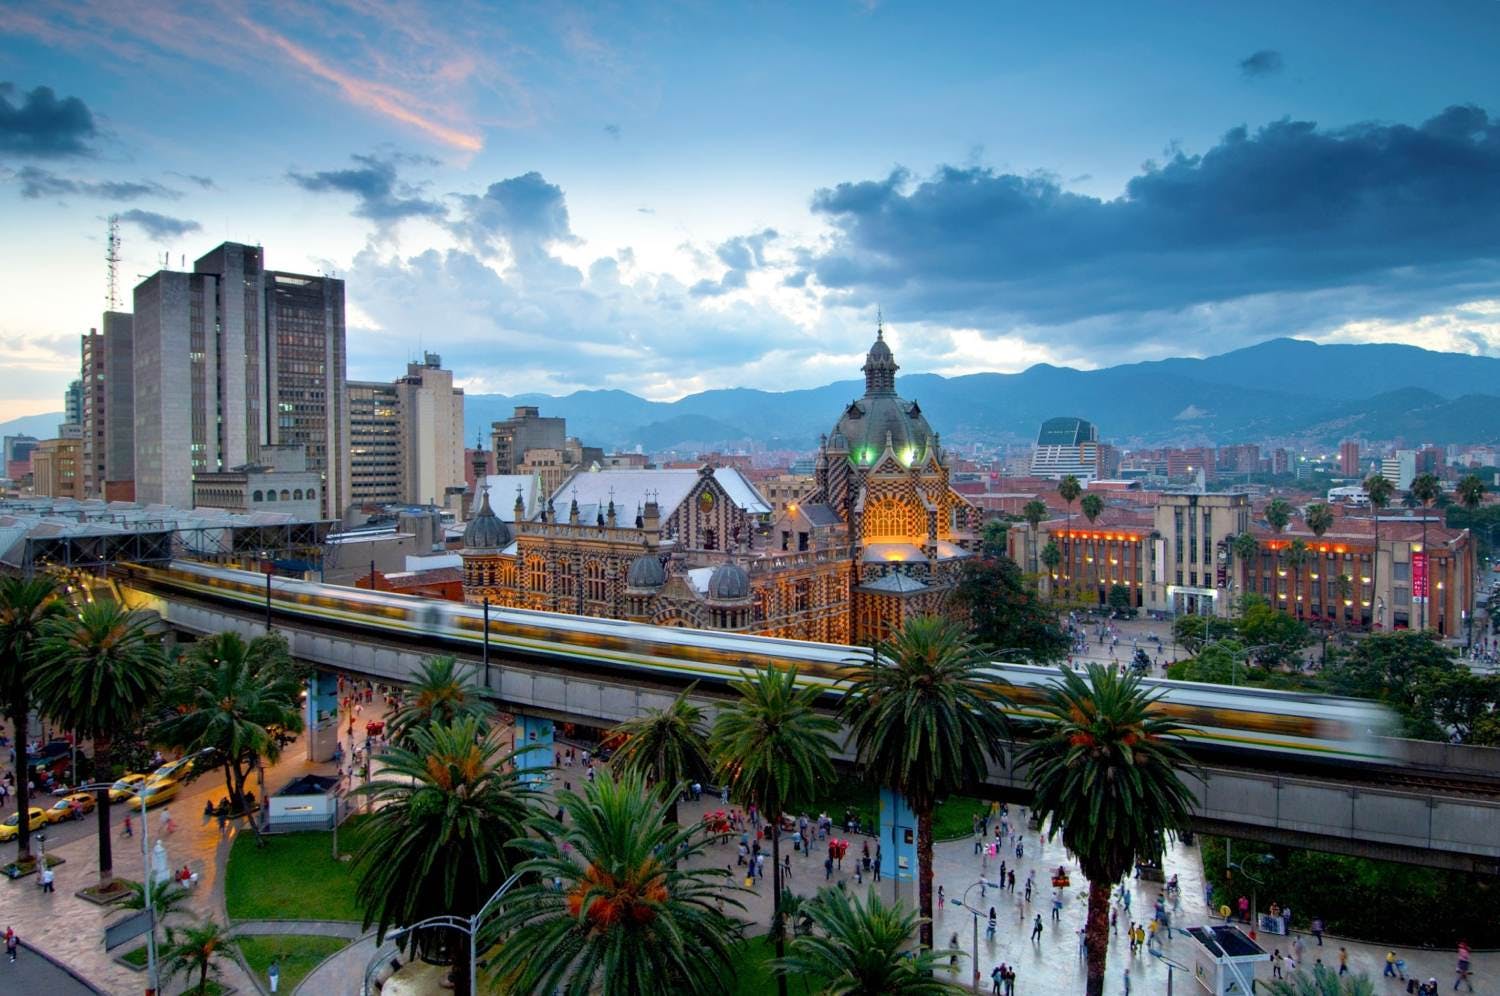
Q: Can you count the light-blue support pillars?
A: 3